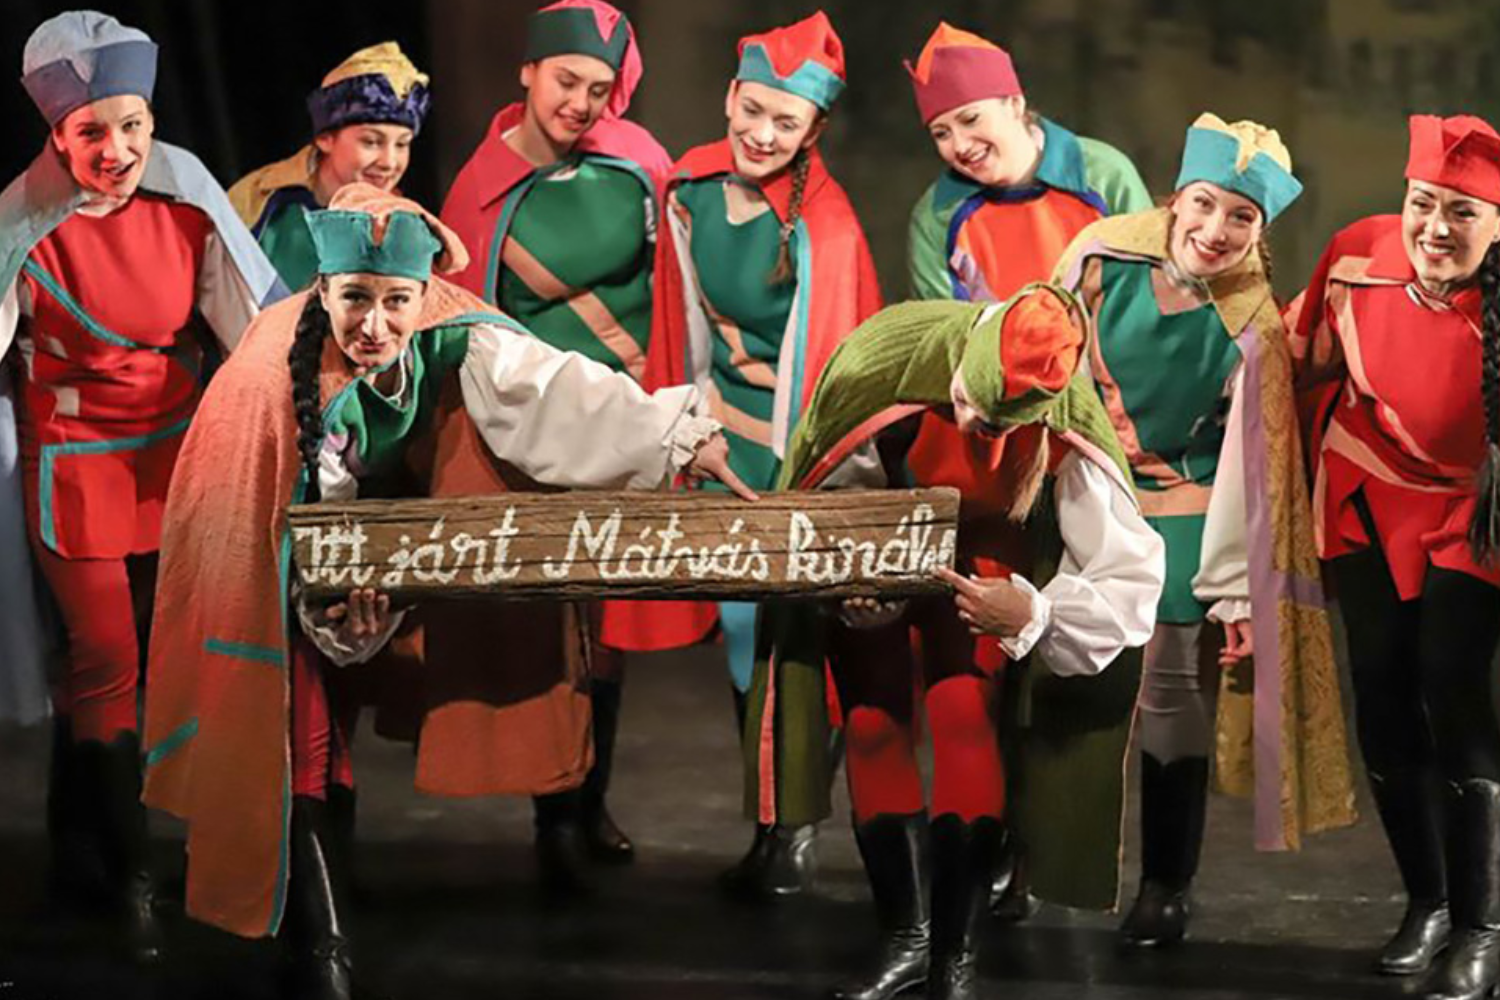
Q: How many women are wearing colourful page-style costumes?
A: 9